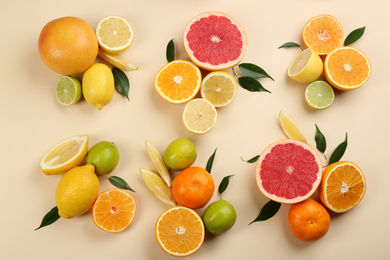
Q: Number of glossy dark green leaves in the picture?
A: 14